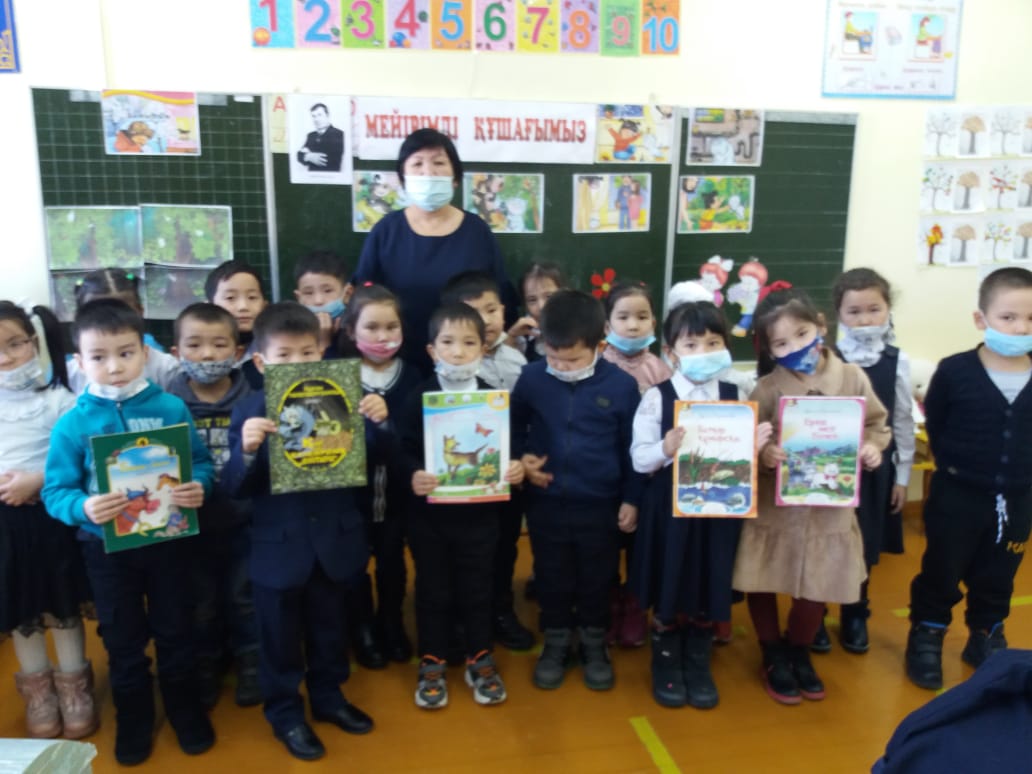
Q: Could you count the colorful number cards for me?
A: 10